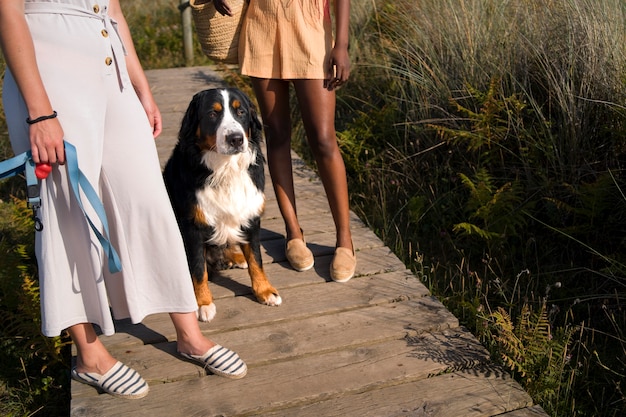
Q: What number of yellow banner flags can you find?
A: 0